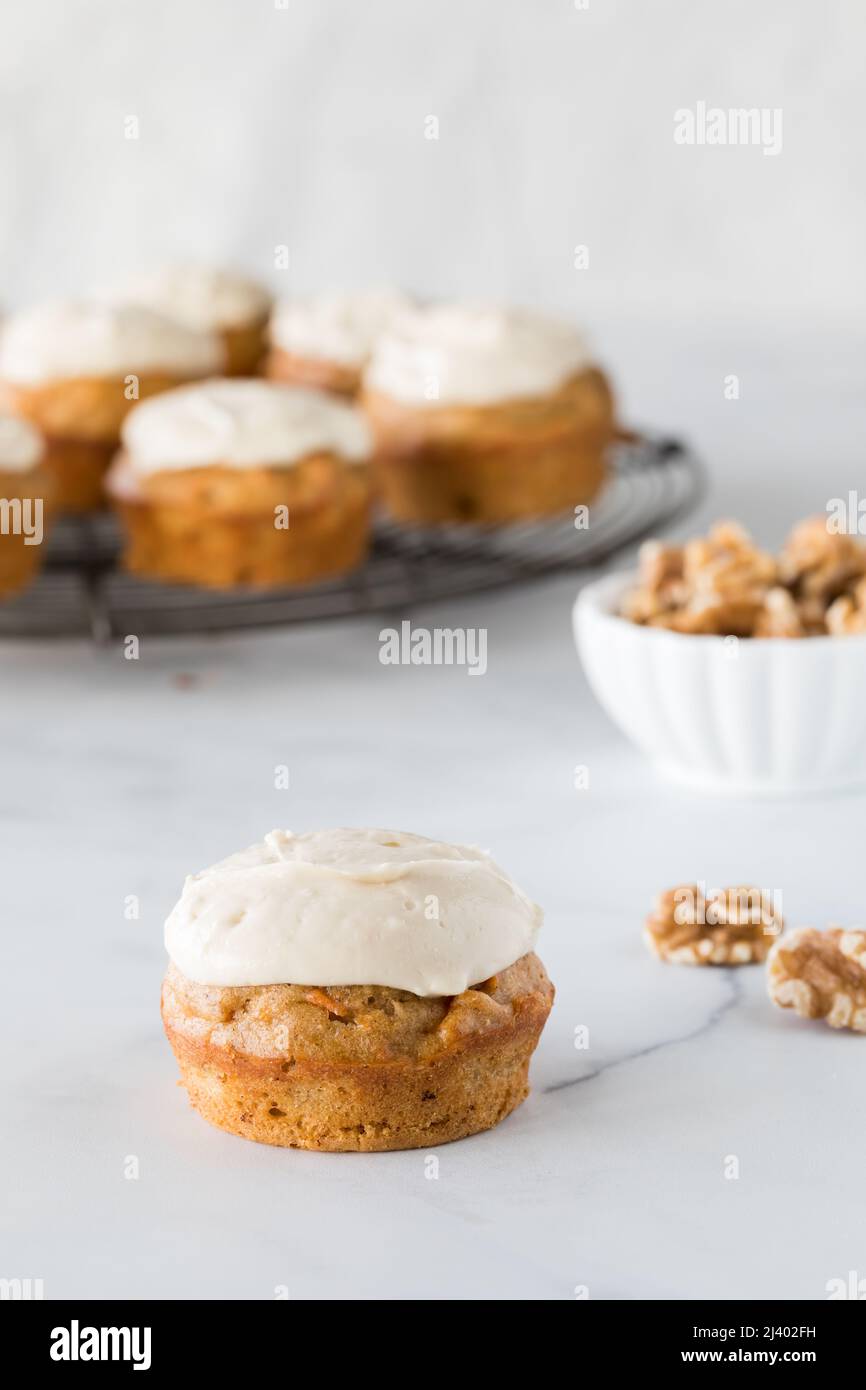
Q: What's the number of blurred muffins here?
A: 6